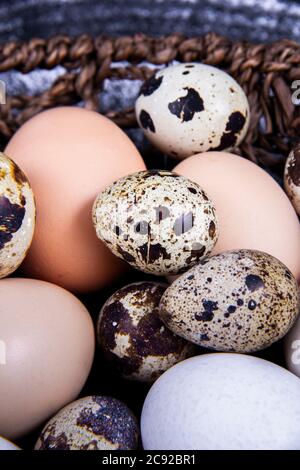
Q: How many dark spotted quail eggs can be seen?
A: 7